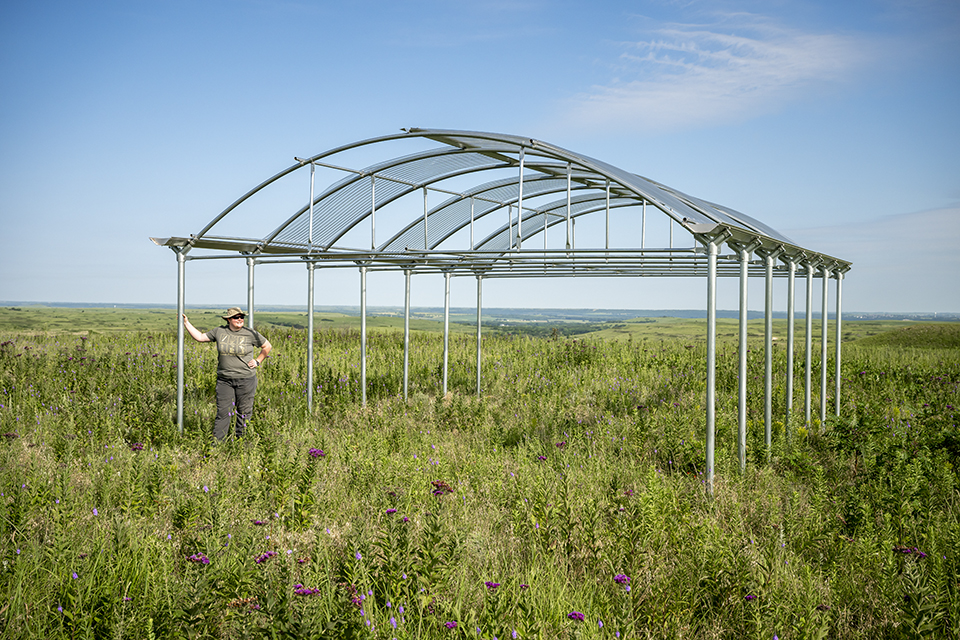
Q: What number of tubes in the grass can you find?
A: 14